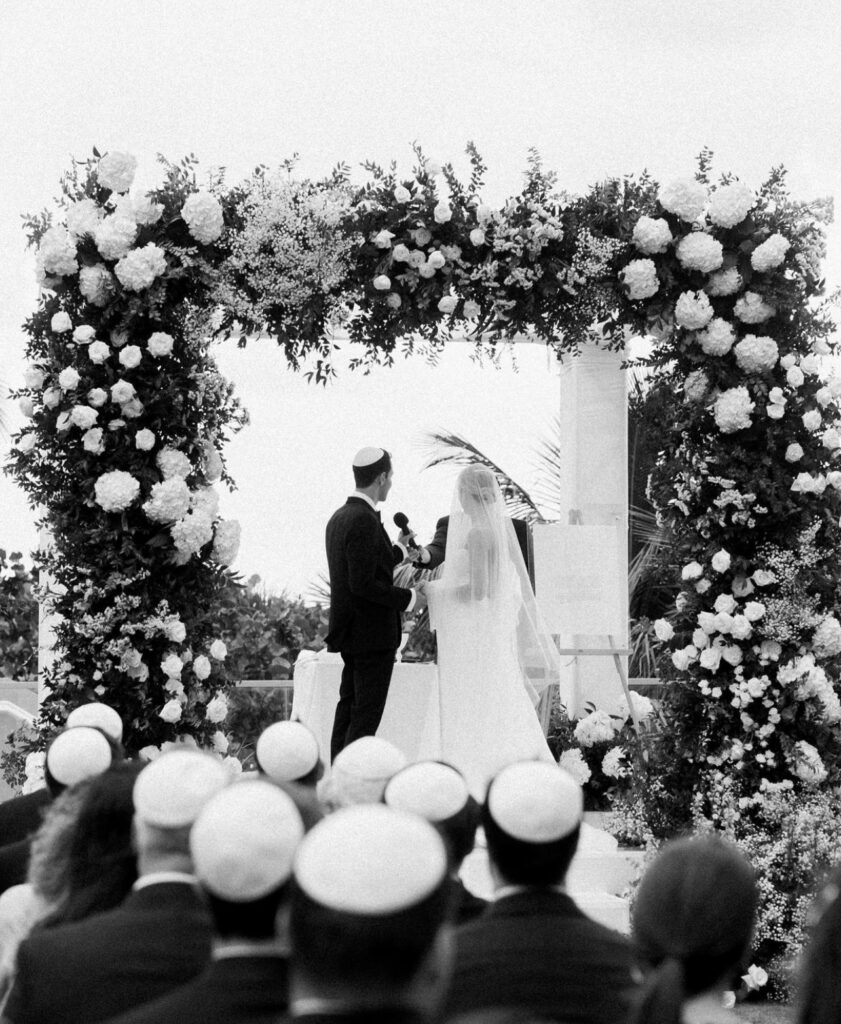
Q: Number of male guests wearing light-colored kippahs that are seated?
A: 9